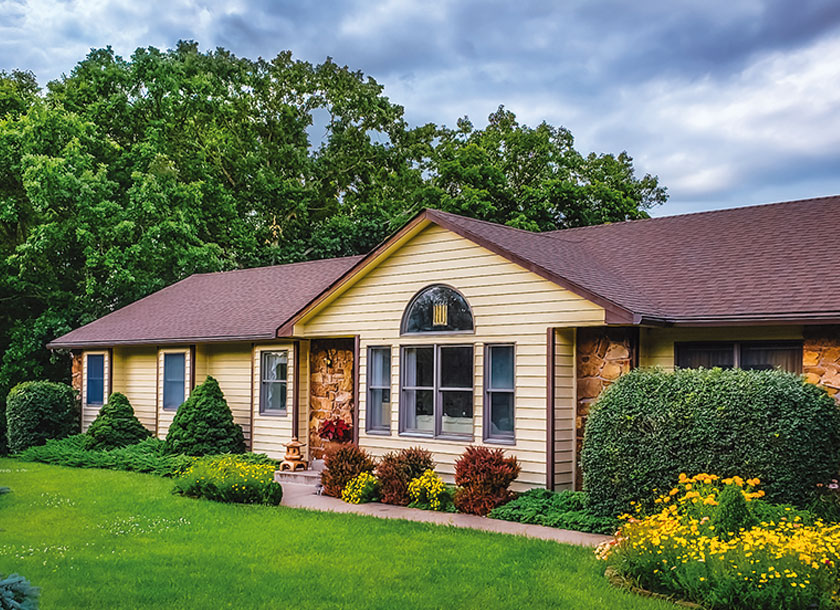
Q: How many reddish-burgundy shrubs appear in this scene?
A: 3